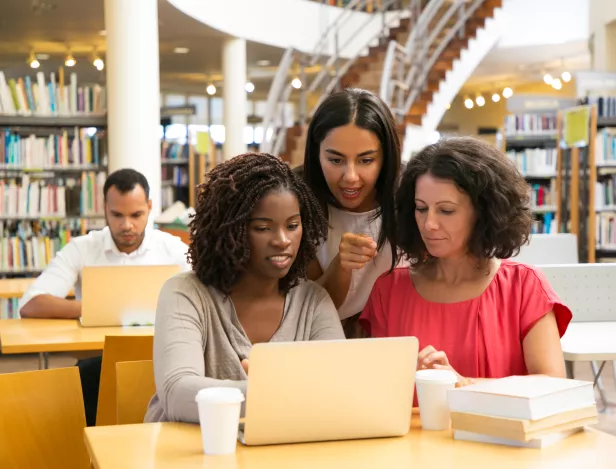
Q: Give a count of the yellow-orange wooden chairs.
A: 3